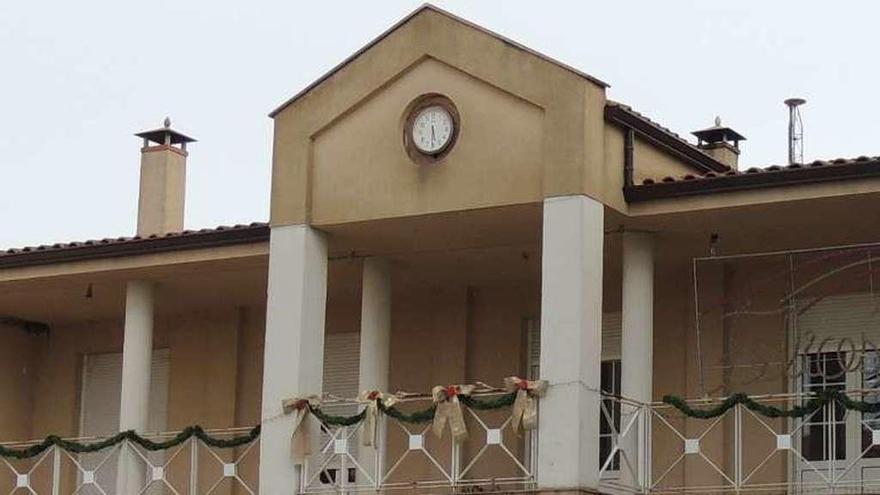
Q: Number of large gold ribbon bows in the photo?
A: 4